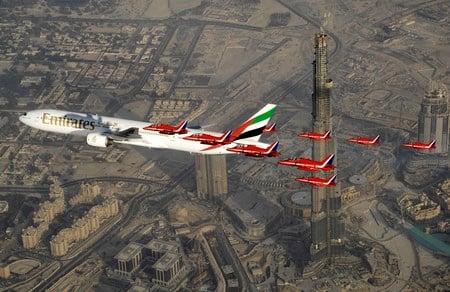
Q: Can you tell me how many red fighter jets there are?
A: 9